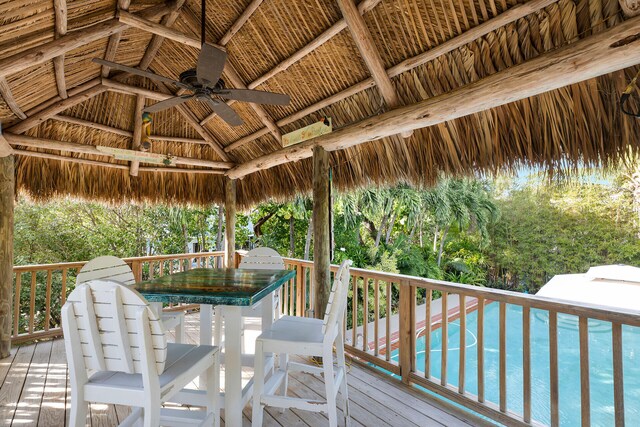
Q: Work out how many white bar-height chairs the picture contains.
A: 4